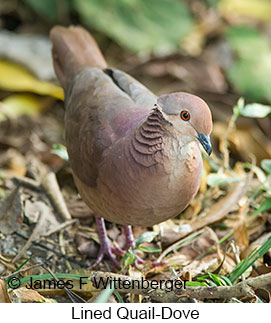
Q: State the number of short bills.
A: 1